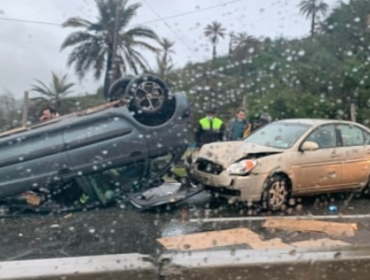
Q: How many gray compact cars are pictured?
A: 1